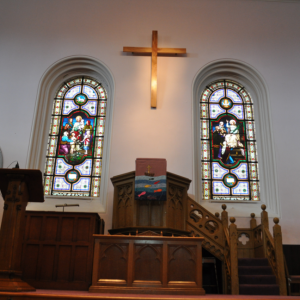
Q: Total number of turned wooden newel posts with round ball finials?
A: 6